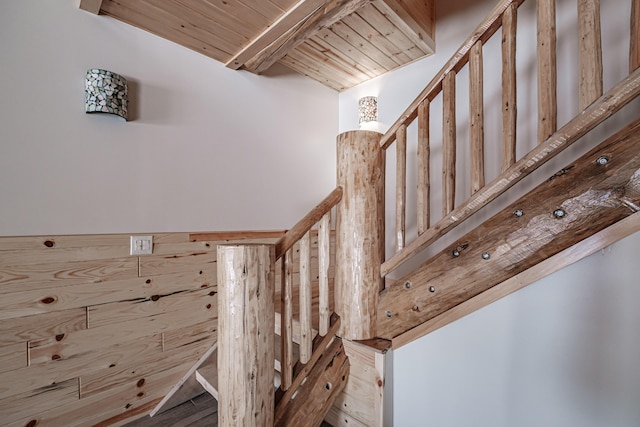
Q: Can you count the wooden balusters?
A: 11